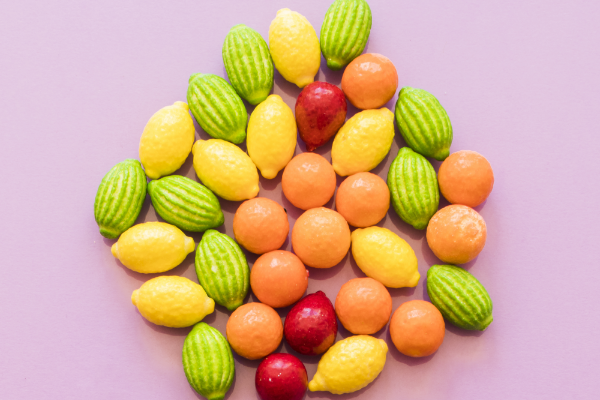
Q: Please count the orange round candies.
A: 11